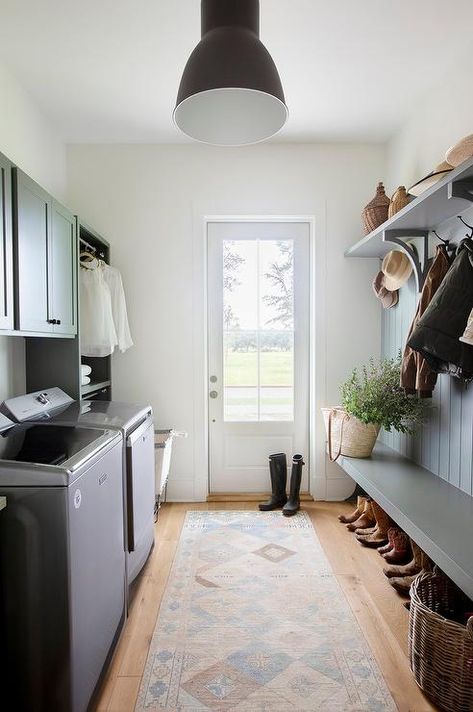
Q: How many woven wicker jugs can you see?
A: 2